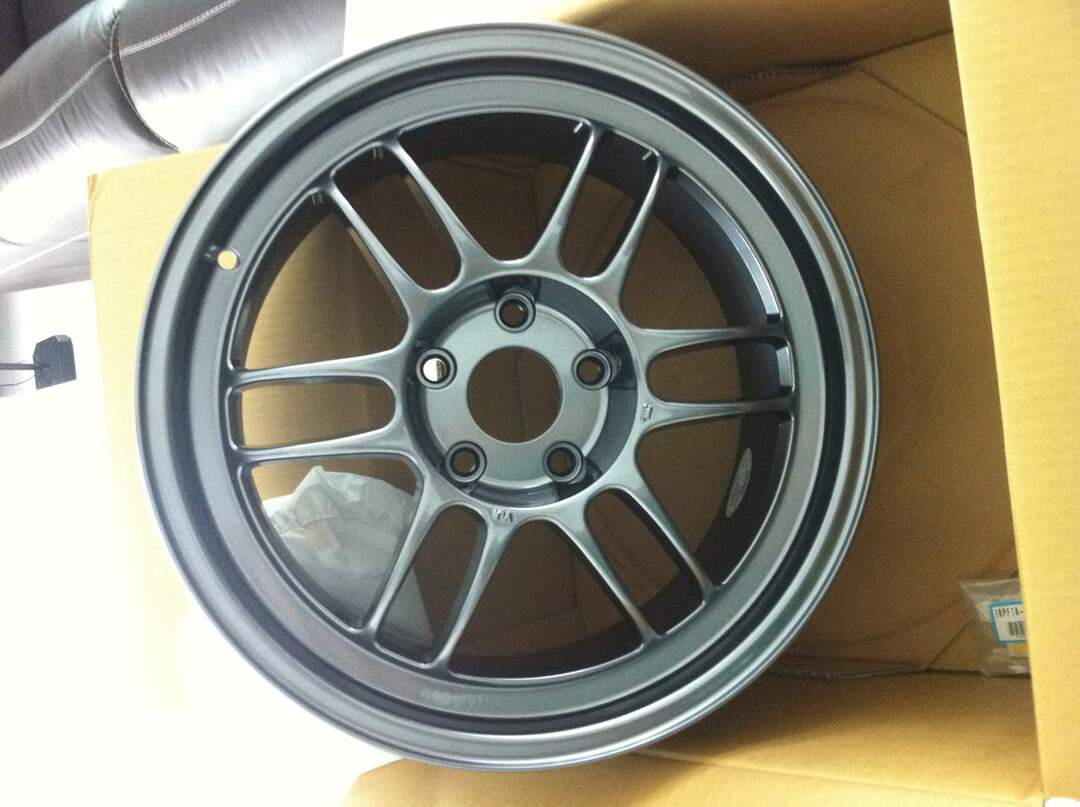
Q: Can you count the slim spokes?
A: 12